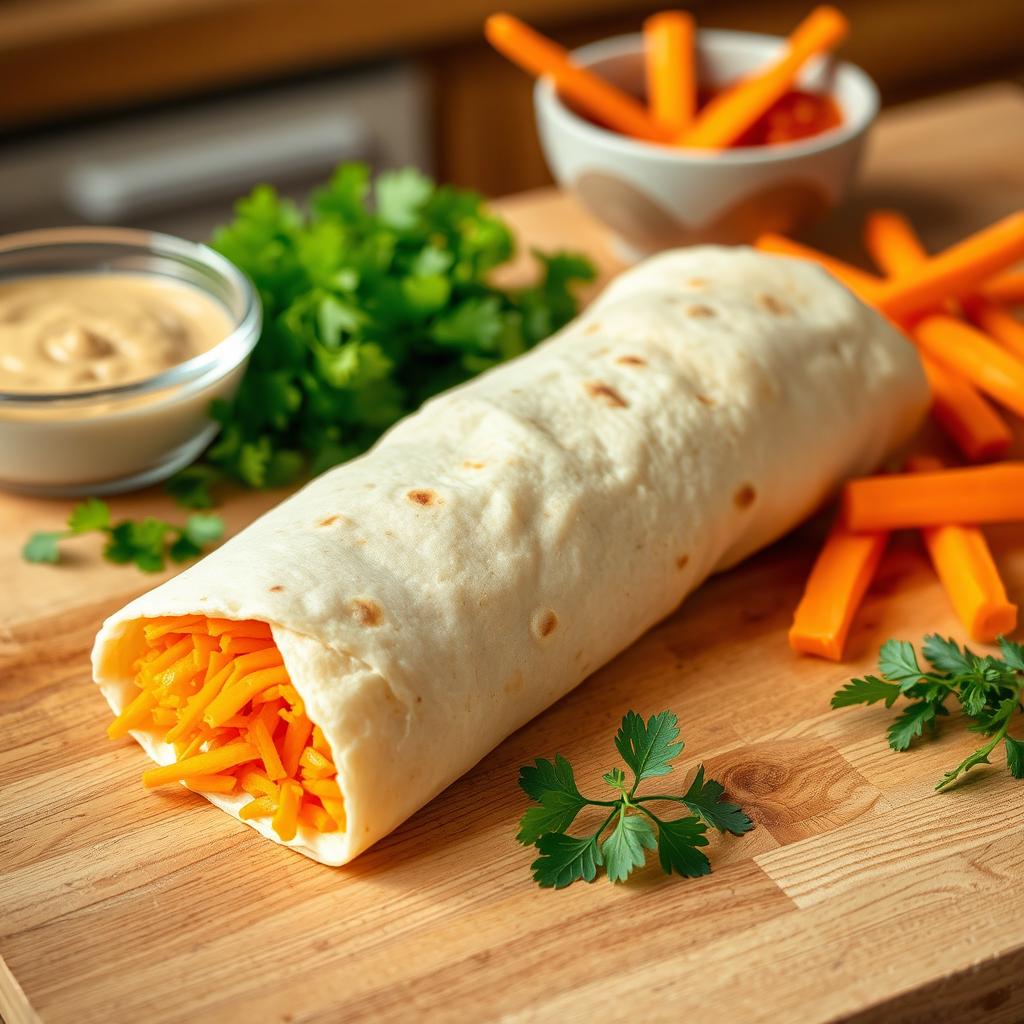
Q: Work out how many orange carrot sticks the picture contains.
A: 13